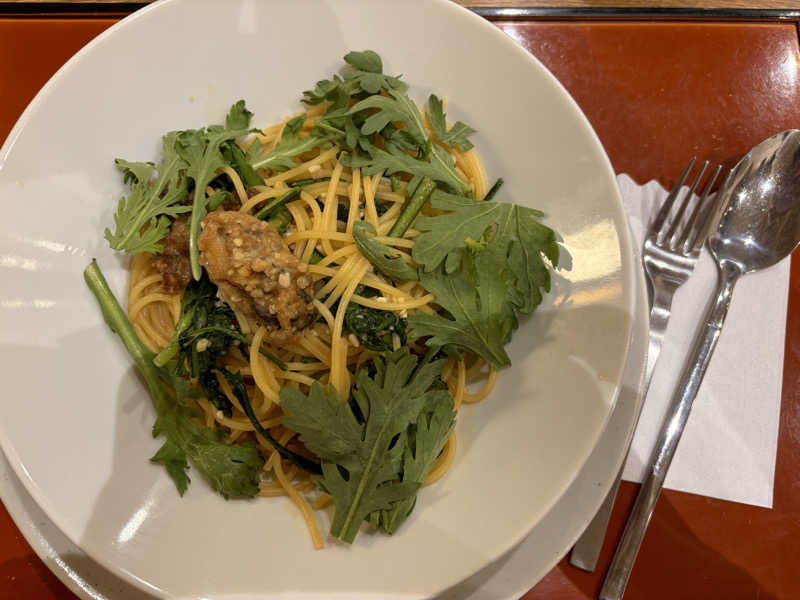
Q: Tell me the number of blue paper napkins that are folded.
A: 0